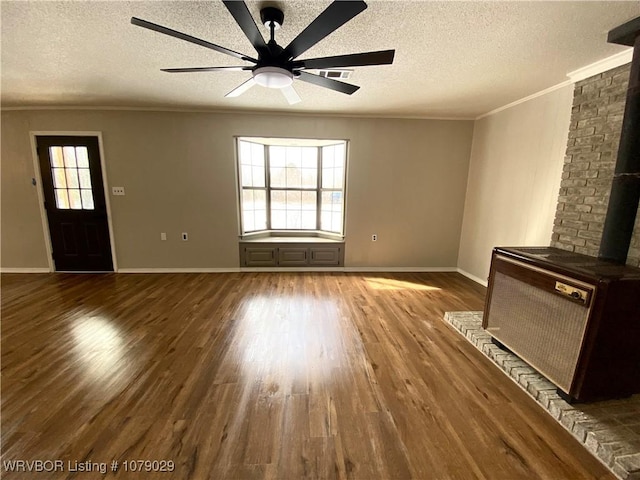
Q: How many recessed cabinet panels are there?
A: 3